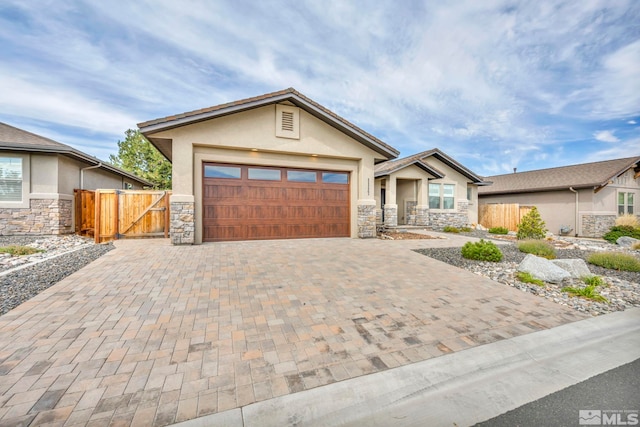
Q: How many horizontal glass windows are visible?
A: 4